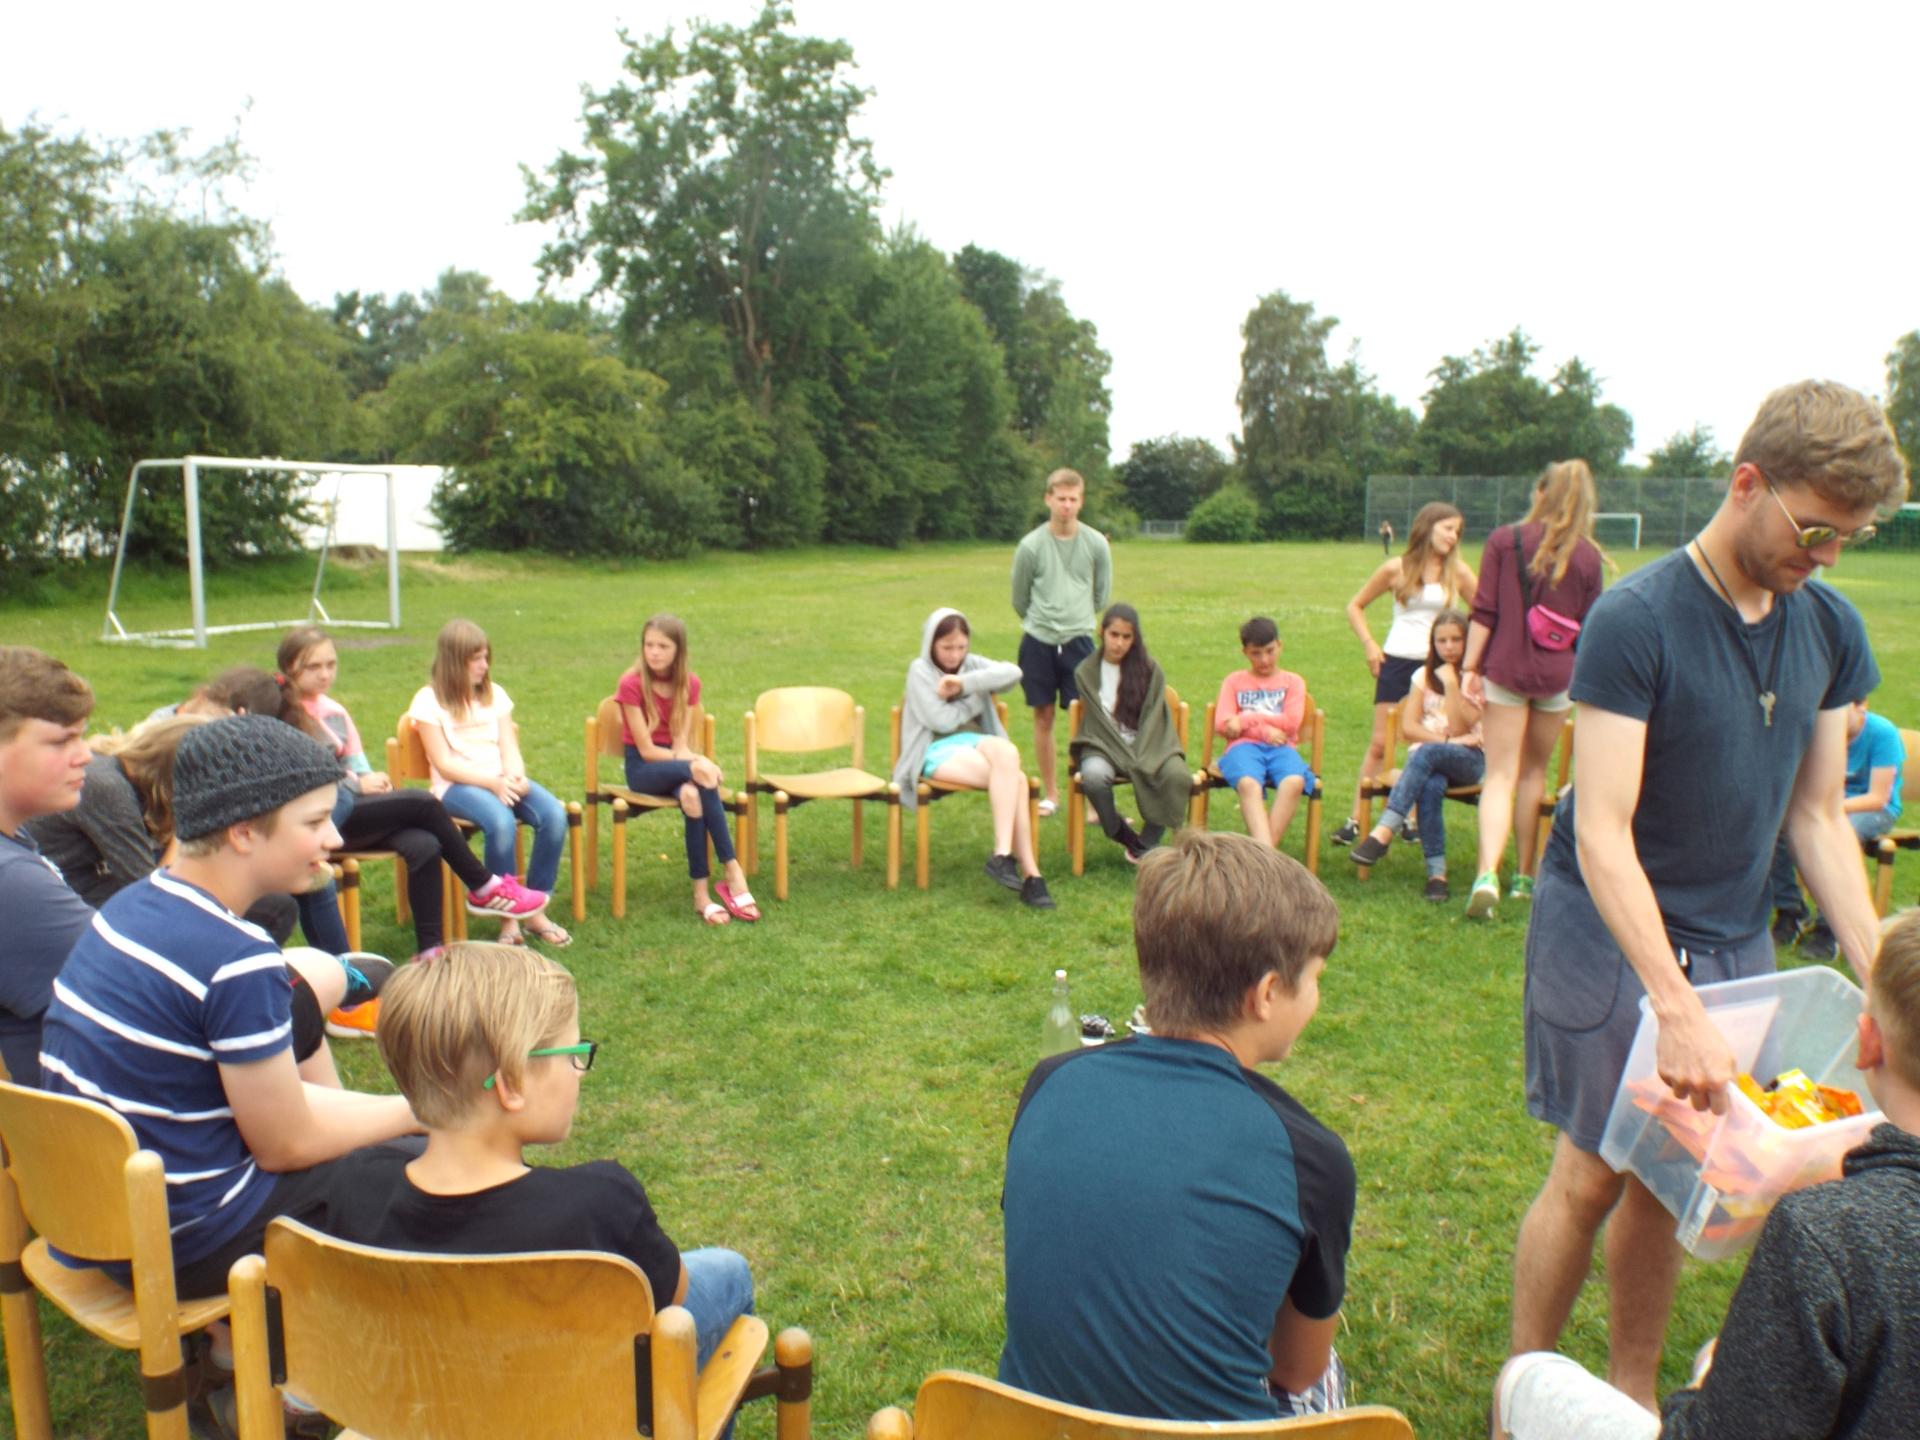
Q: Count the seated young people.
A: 15